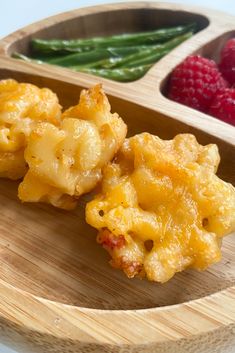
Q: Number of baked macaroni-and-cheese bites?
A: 3